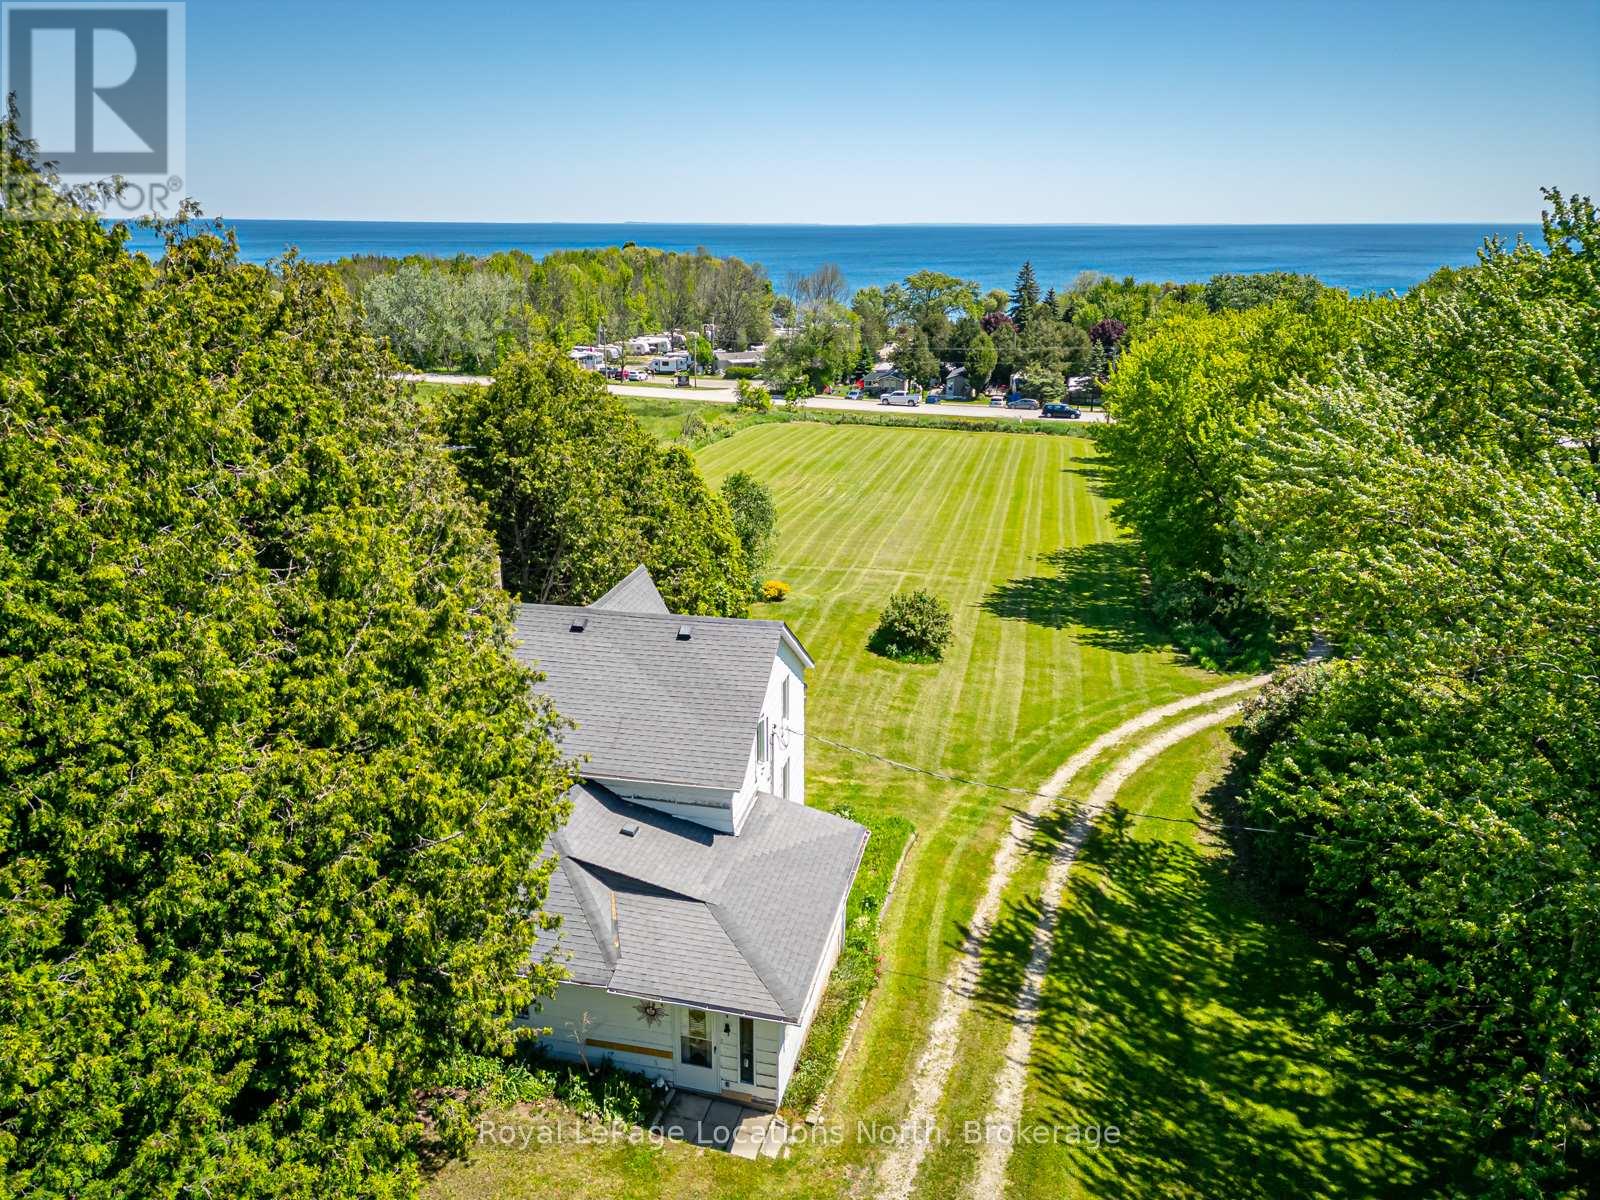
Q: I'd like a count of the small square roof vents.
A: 3